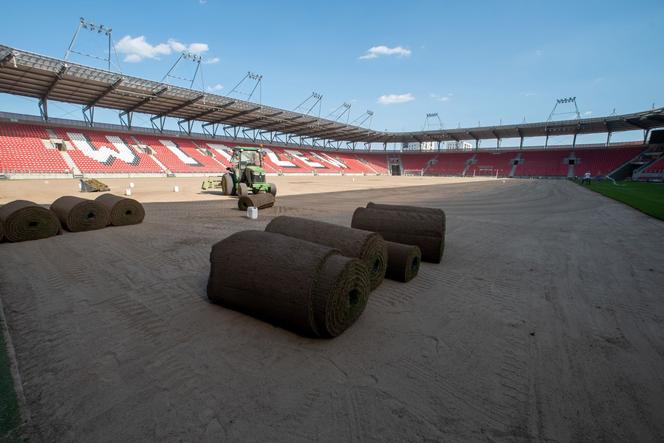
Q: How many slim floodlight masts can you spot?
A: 8